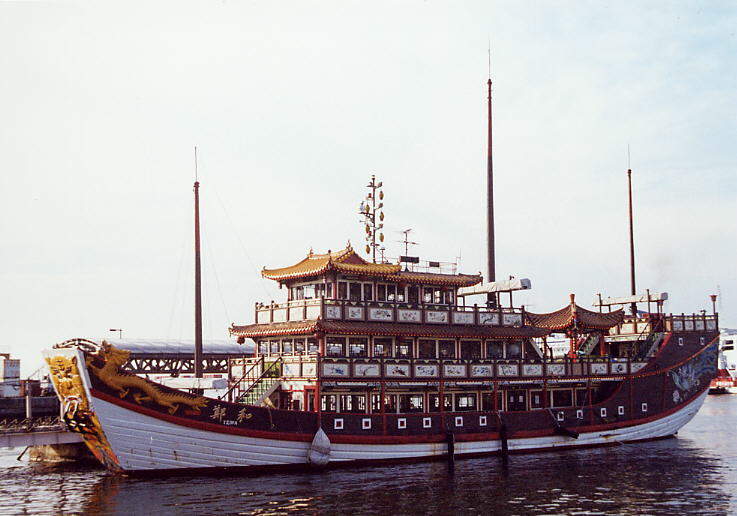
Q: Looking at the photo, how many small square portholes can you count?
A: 13